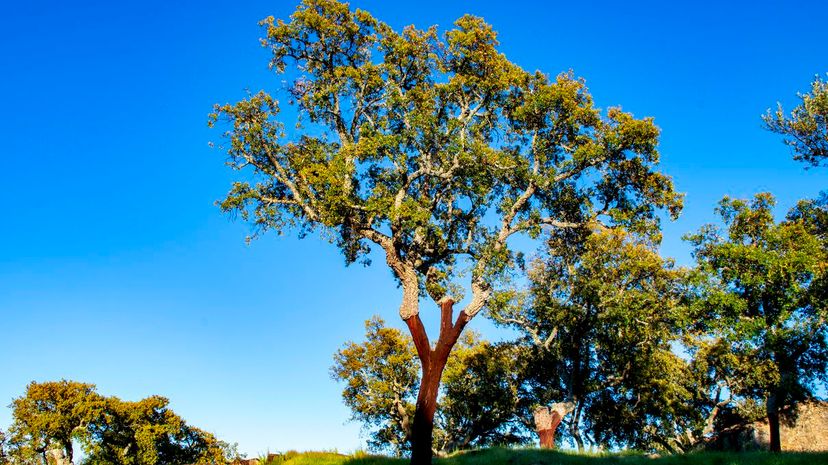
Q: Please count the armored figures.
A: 0